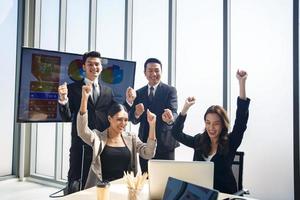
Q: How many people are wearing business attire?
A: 4